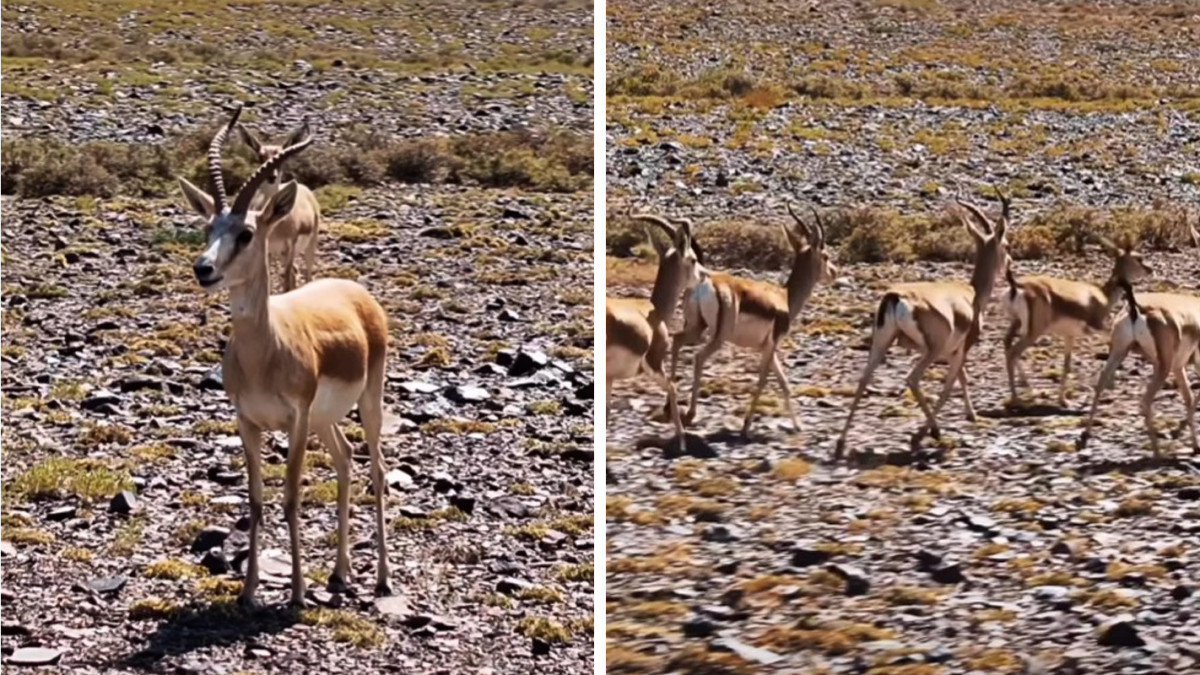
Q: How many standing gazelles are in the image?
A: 2